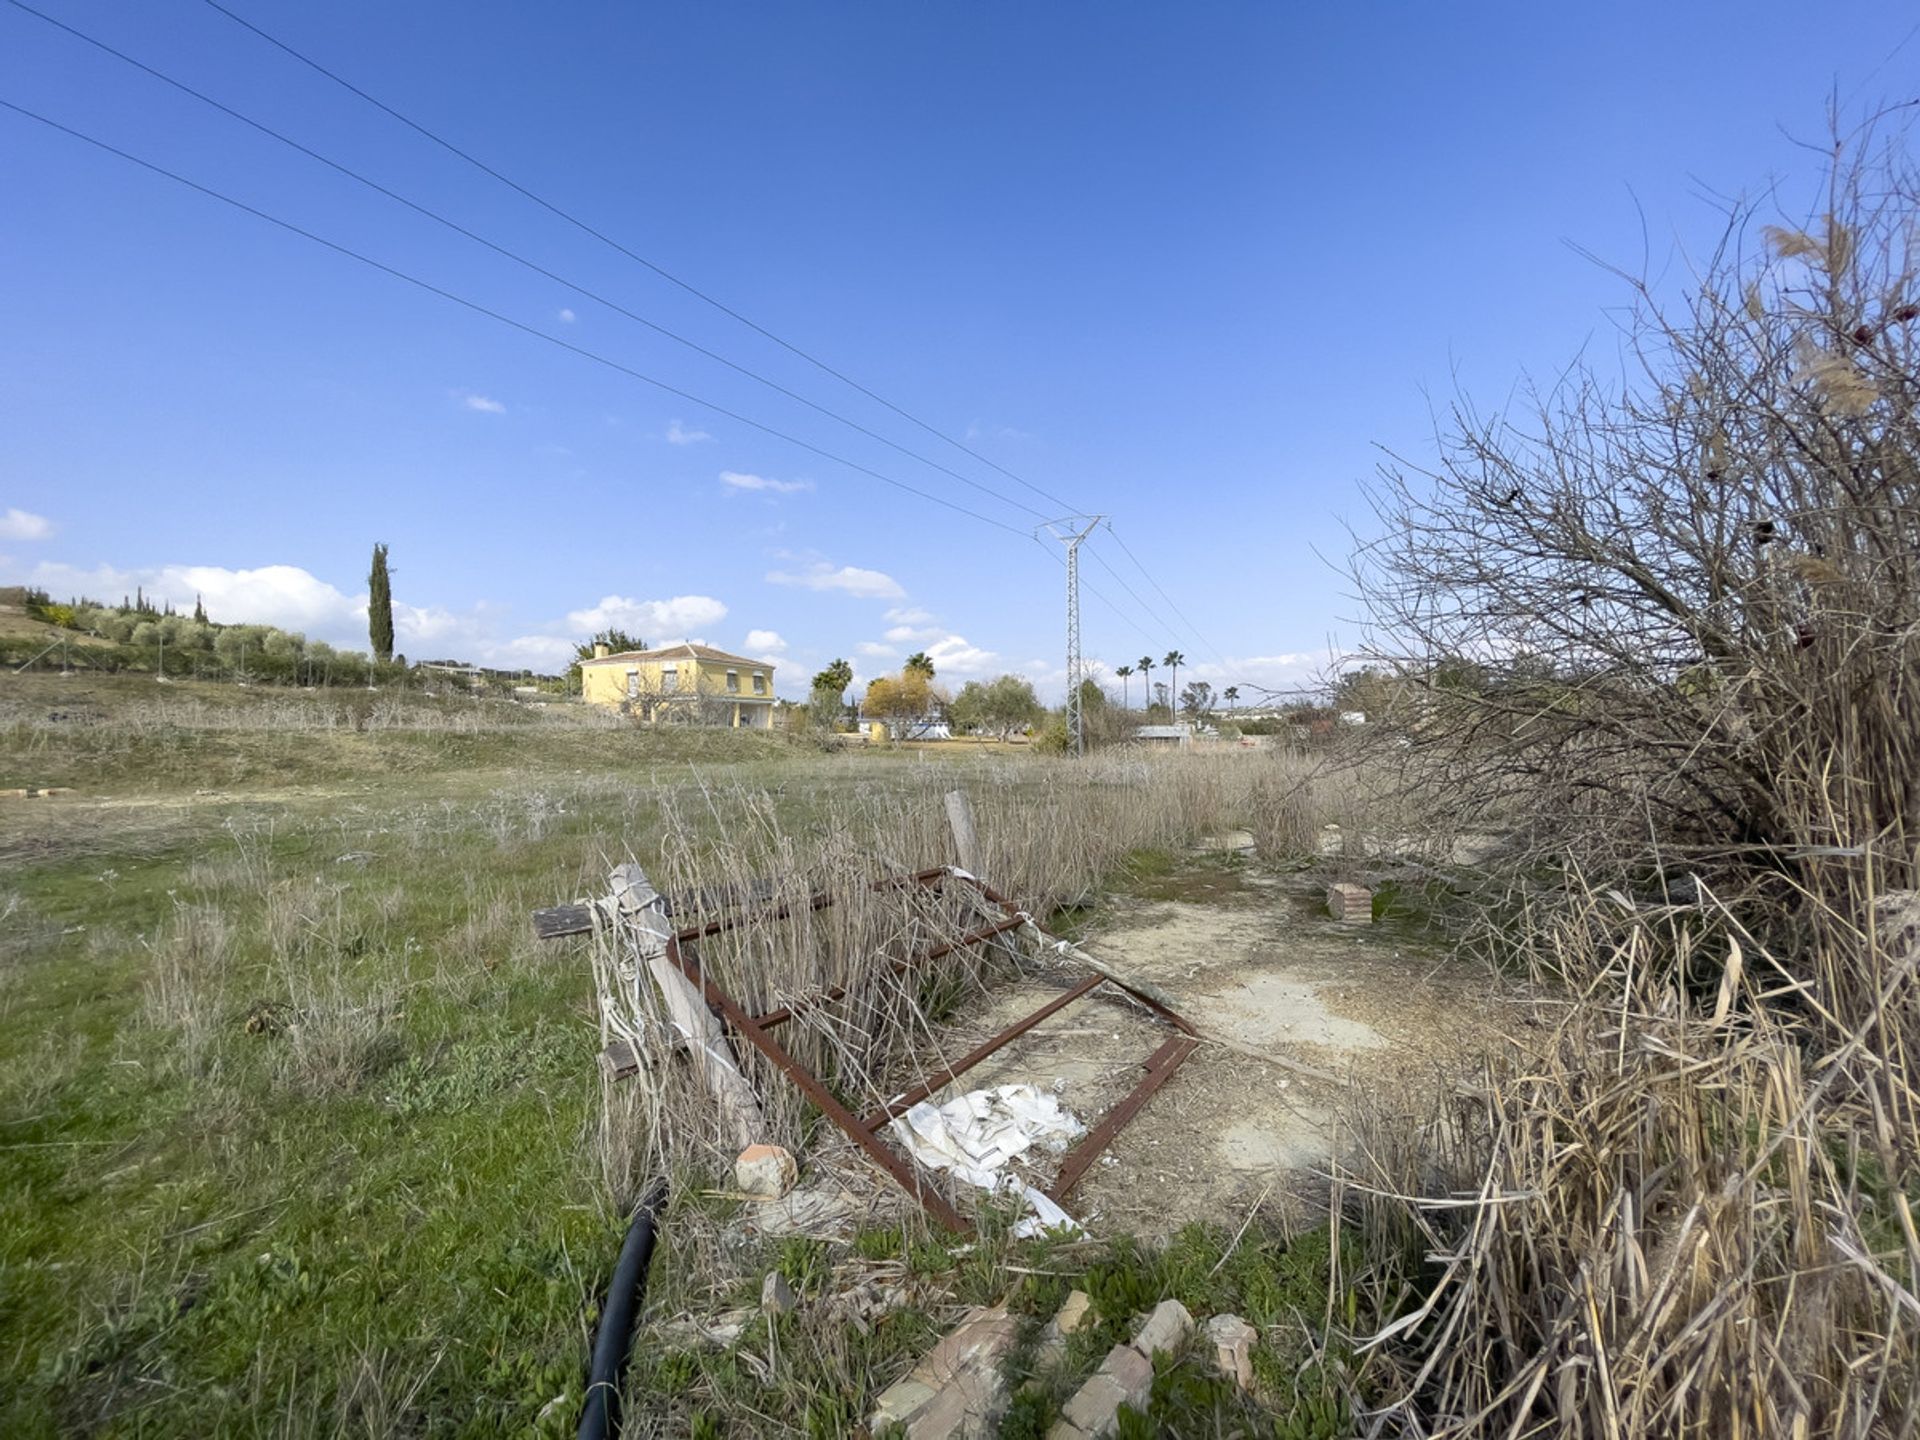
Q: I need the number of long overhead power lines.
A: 3